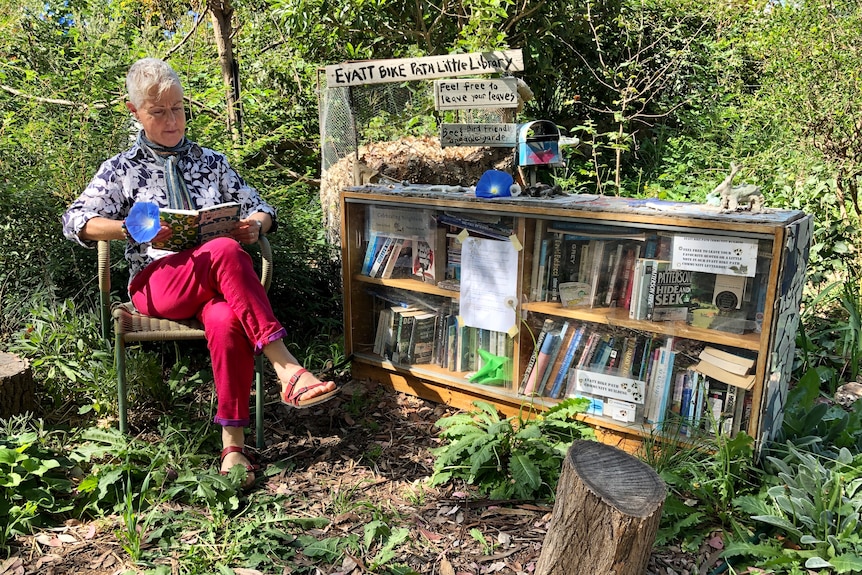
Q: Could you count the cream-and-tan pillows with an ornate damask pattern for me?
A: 0